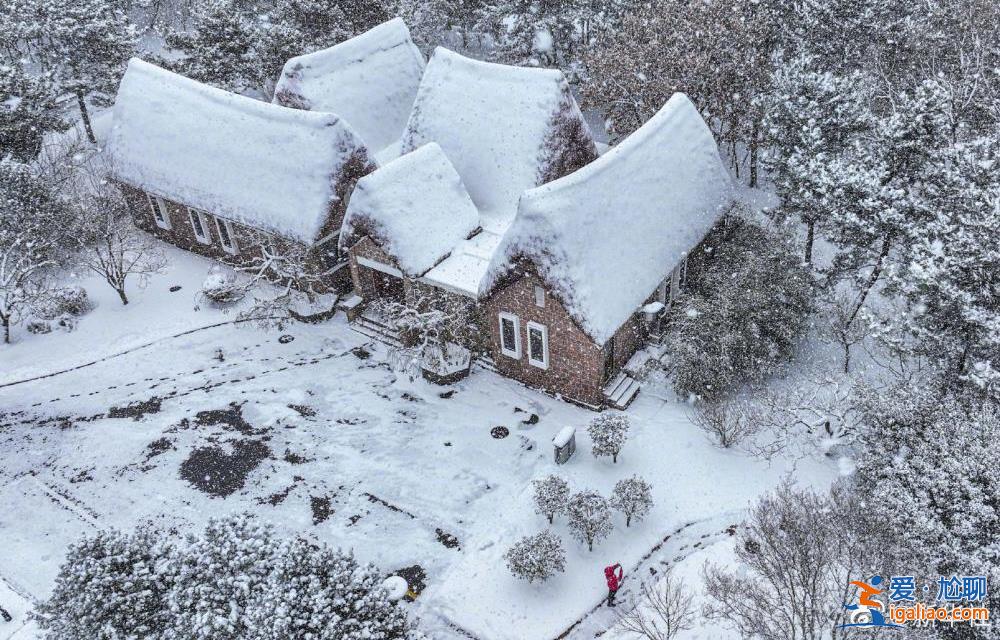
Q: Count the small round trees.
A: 5